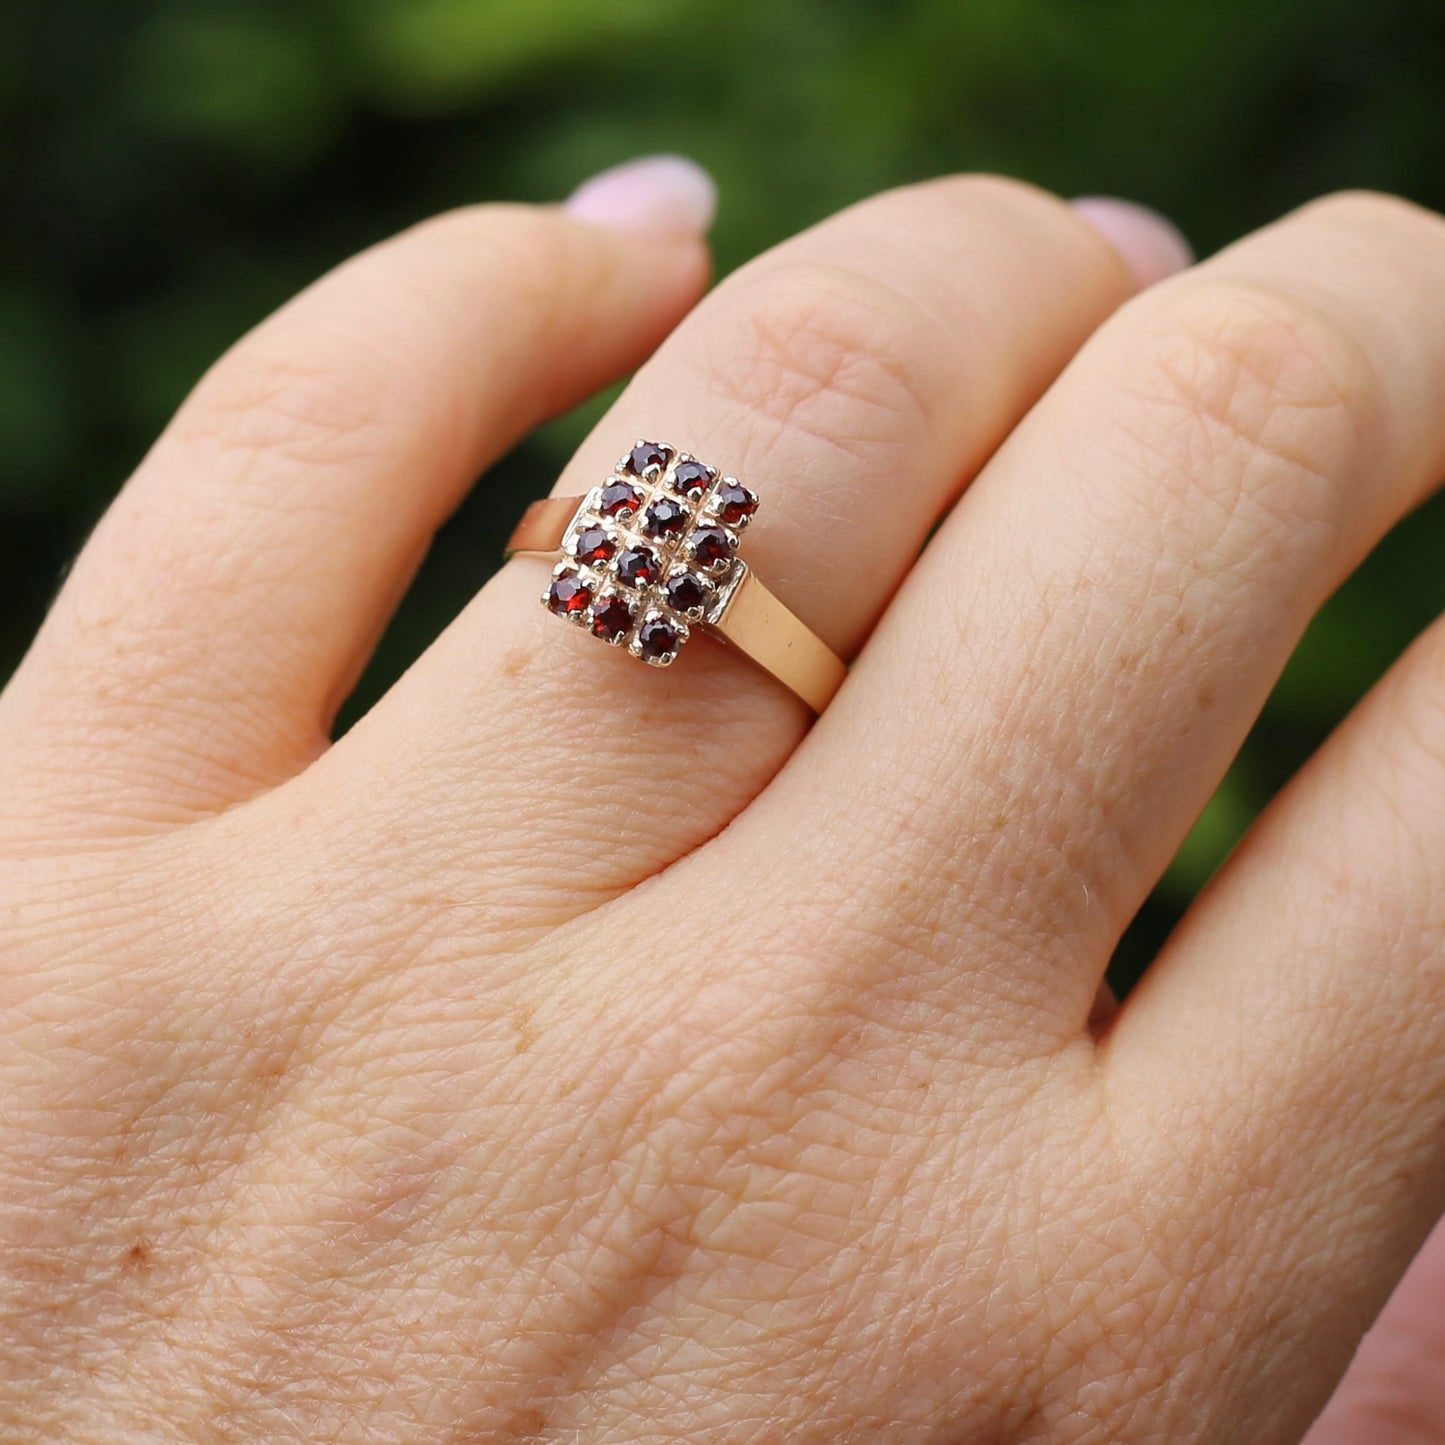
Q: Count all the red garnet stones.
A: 12